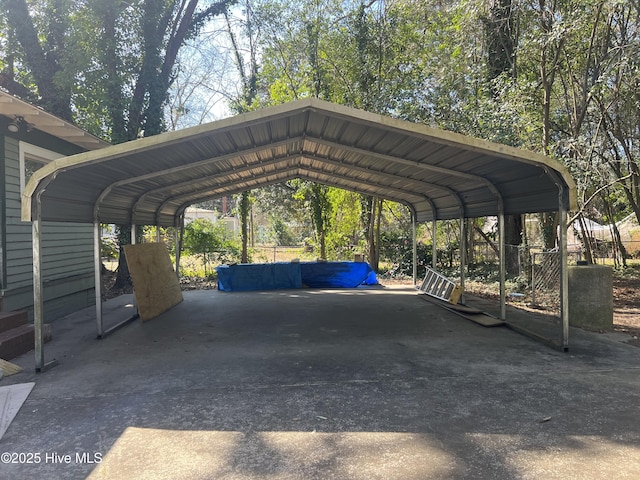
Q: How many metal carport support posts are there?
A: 10